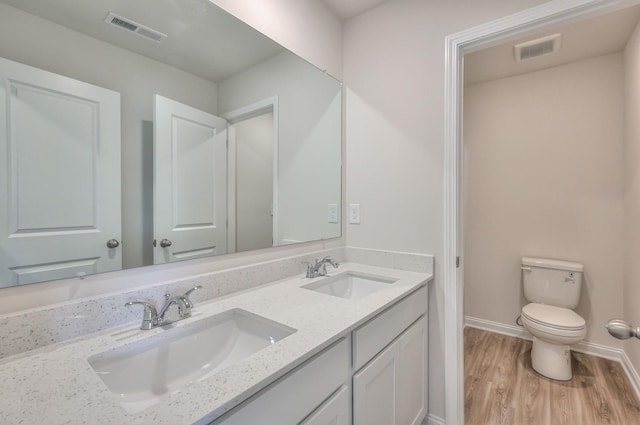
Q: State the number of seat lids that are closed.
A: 1